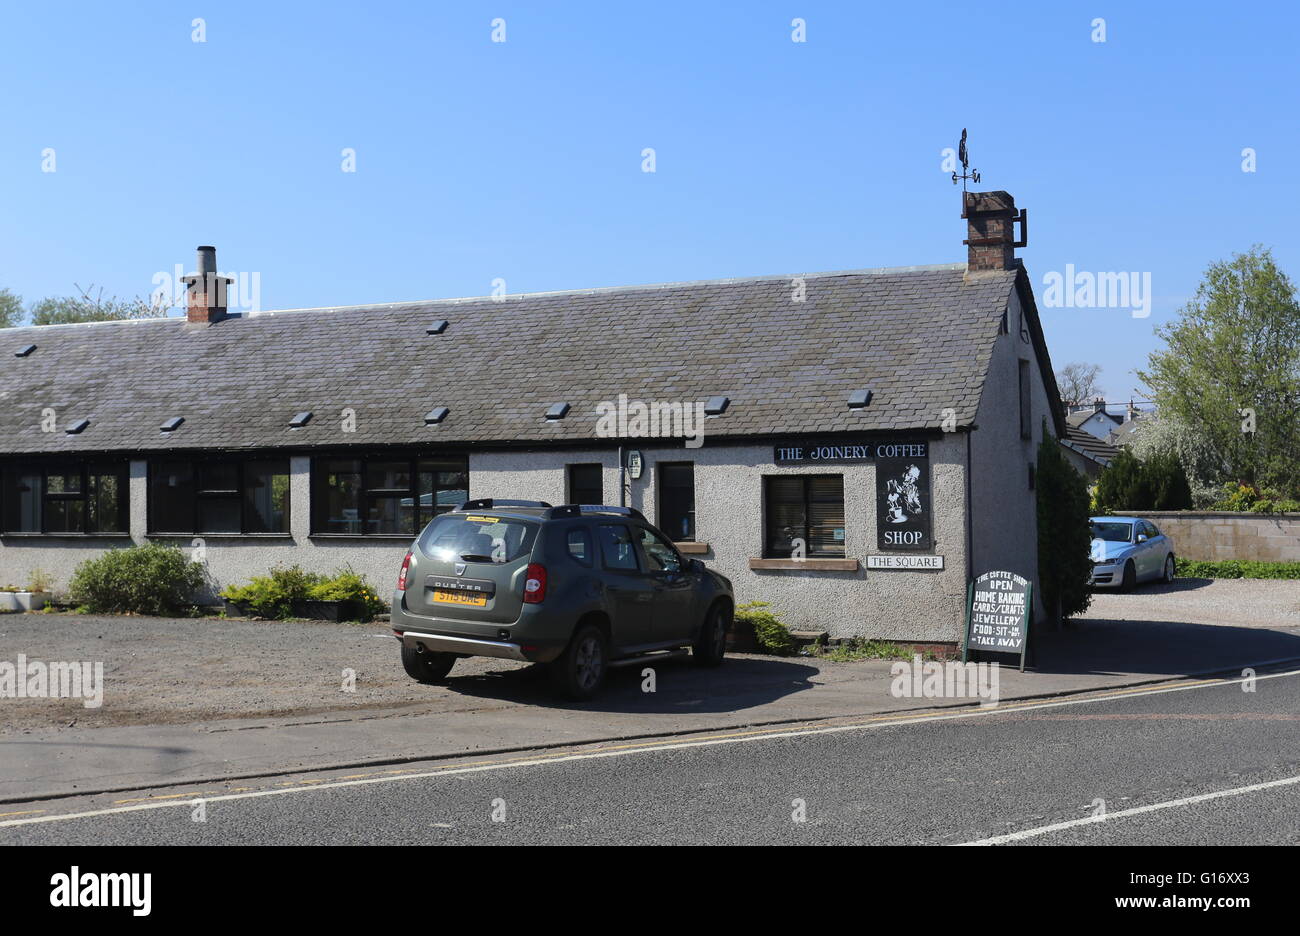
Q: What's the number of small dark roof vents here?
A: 9